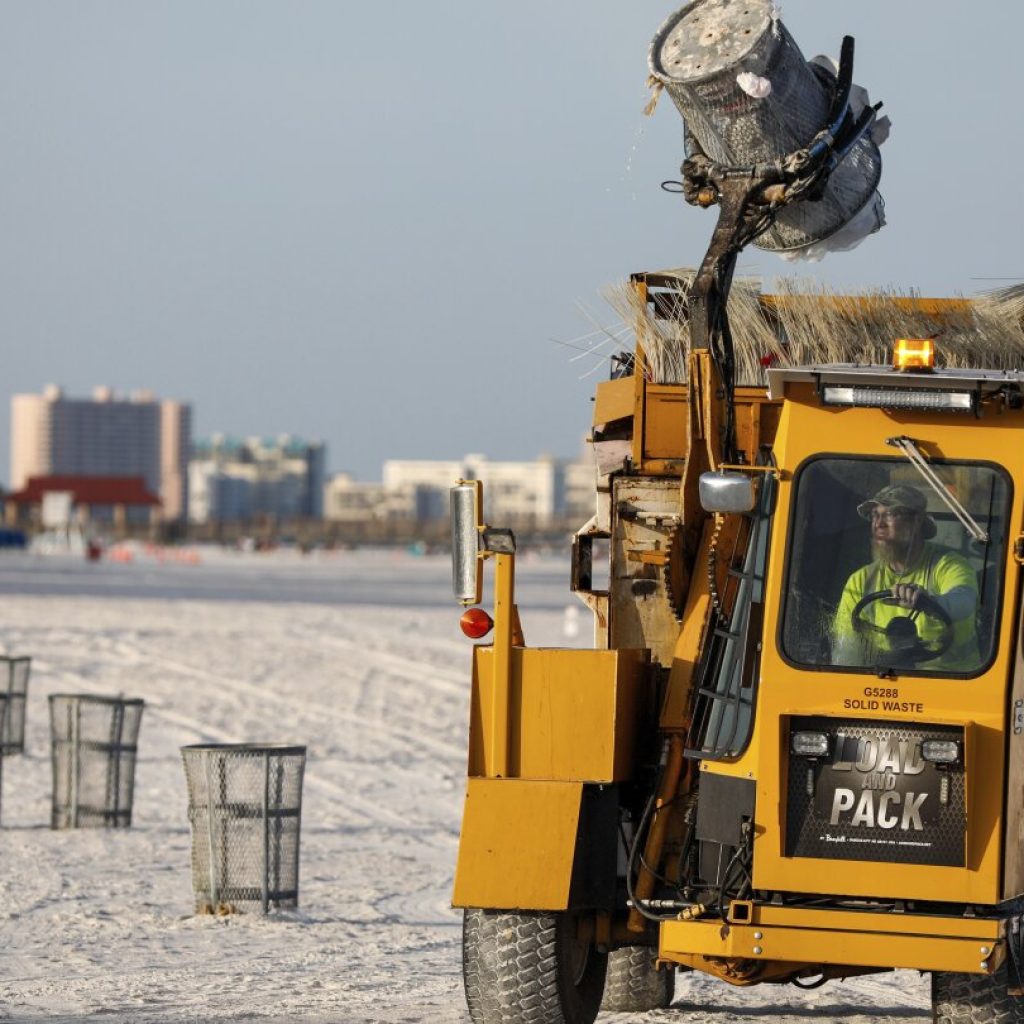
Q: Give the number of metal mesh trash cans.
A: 4